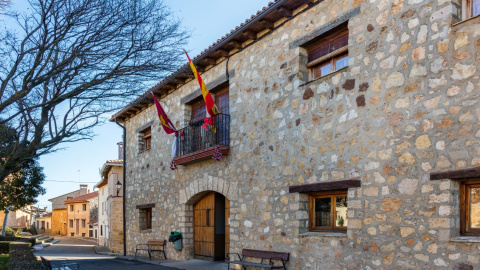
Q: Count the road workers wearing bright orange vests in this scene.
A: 0